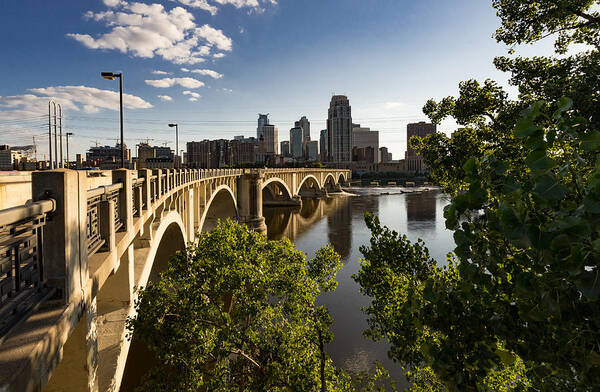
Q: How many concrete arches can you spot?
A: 6